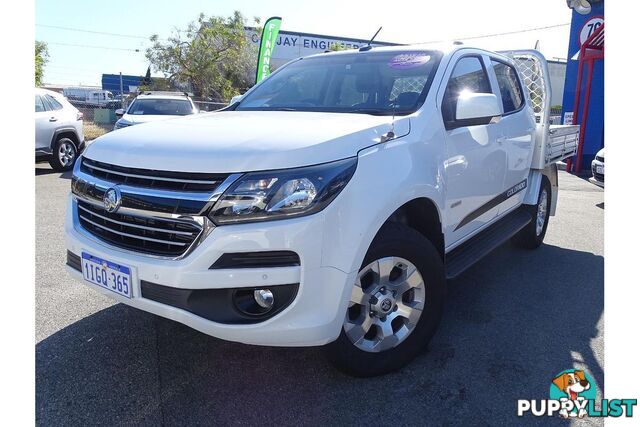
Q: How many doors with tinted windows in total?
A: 2